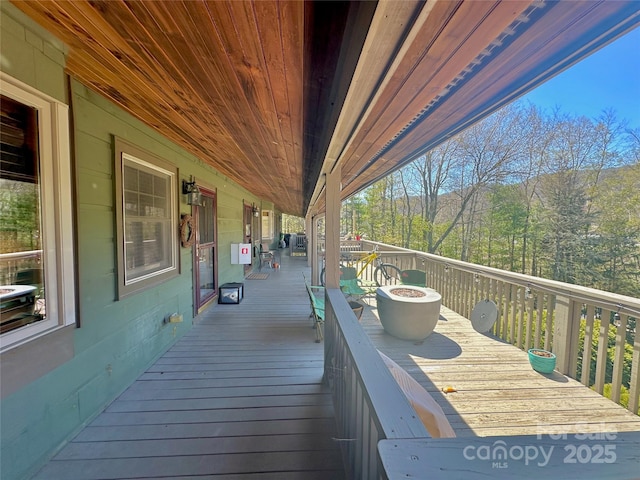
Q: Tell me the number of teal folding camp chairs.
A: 3